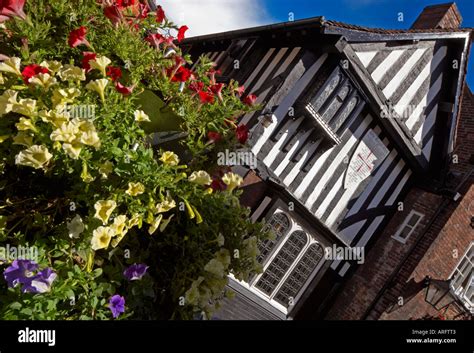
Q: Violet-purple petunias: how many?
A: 4